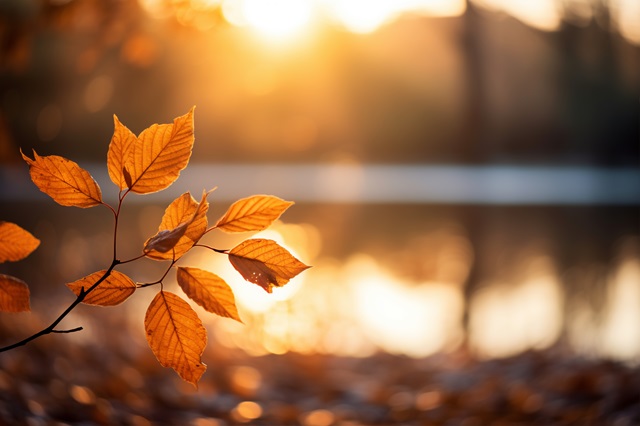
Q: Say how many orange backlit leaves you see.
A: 11